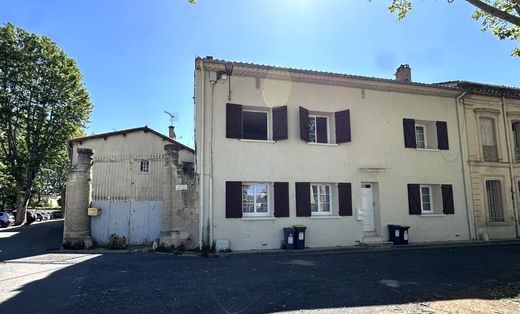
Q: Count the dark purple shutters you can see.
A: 12